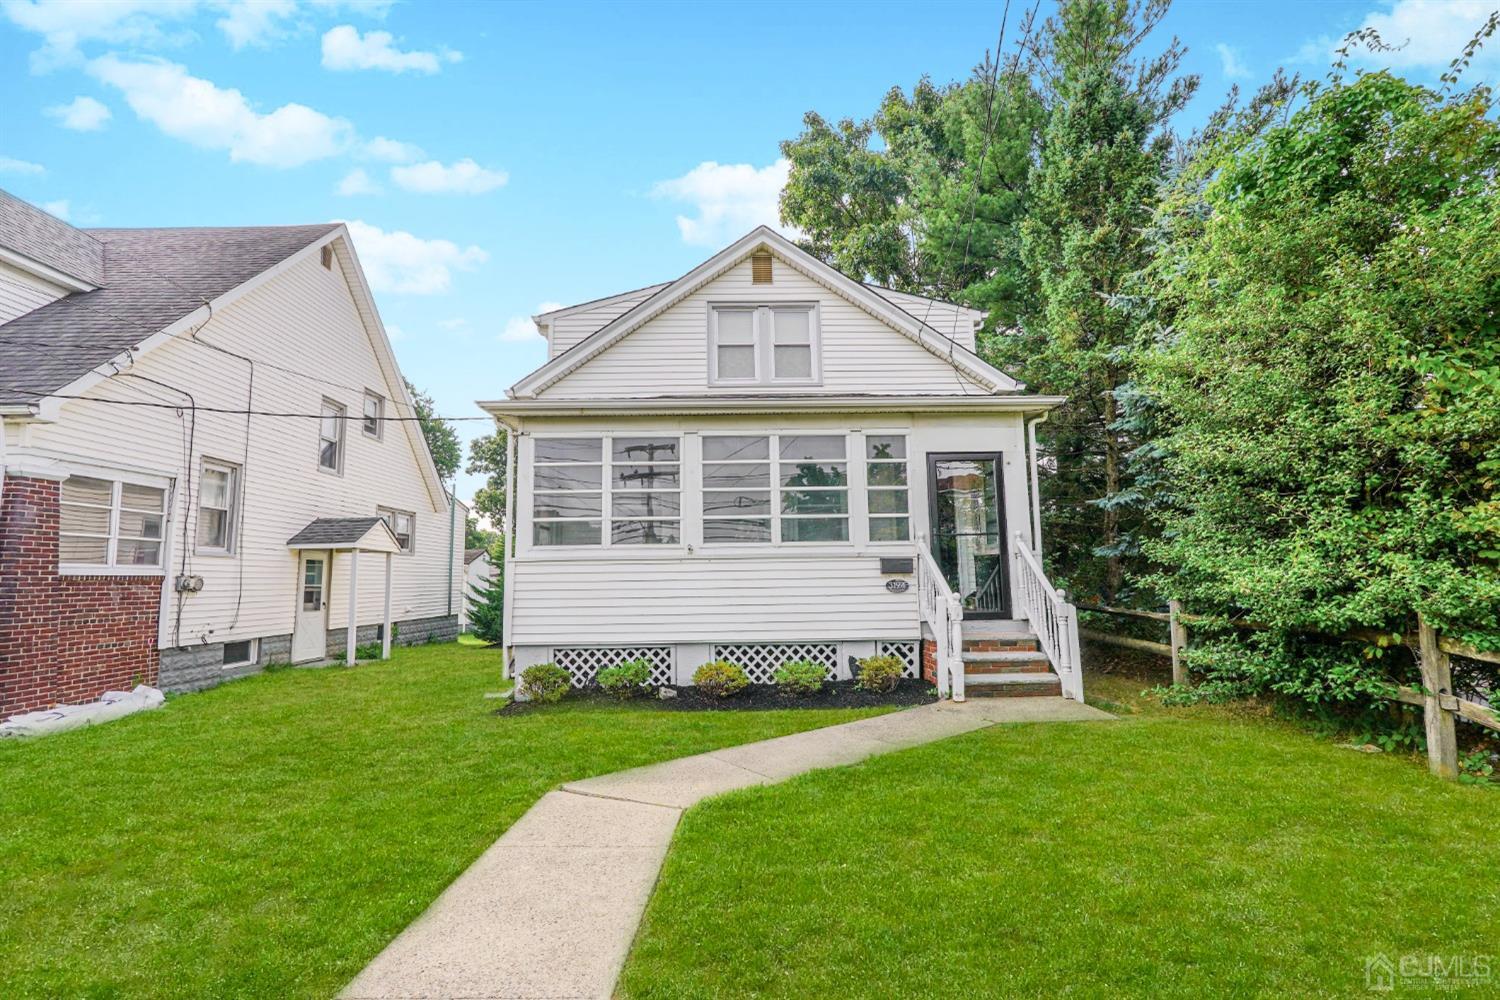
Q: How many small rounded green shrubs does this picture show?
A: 5